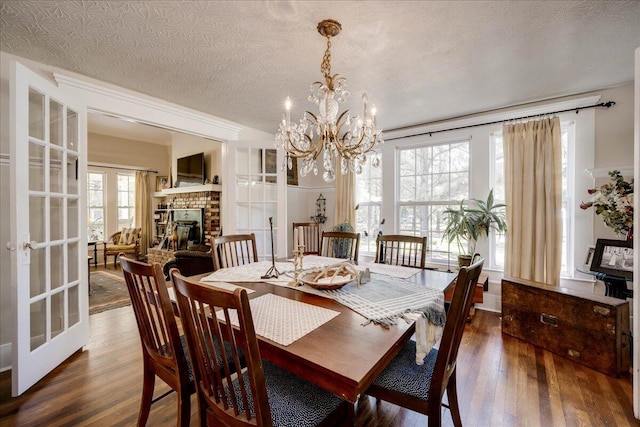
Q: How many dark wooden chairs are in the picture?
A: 7